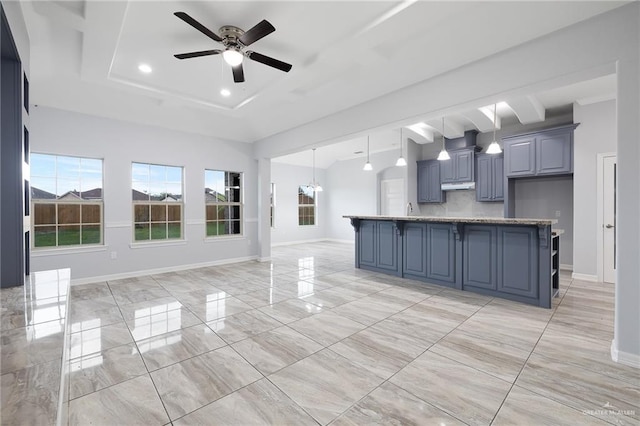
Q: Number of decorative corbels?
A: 4